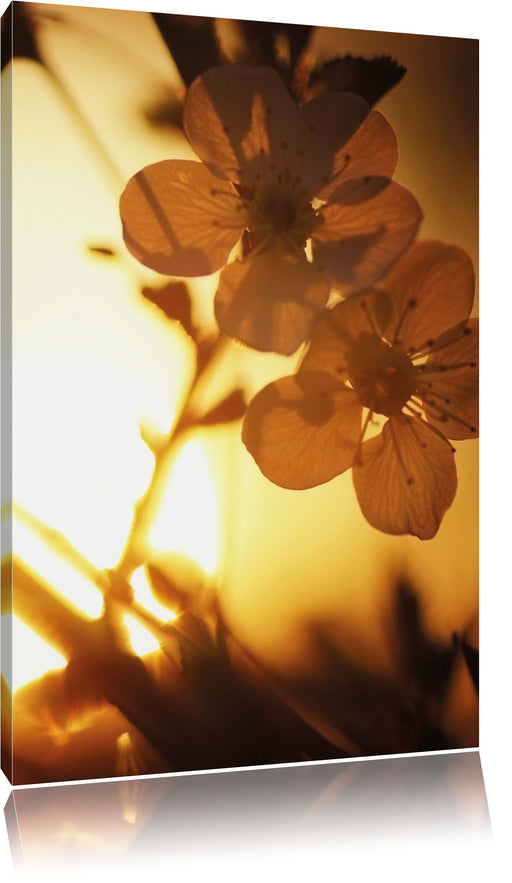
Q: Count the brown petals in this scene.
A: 10